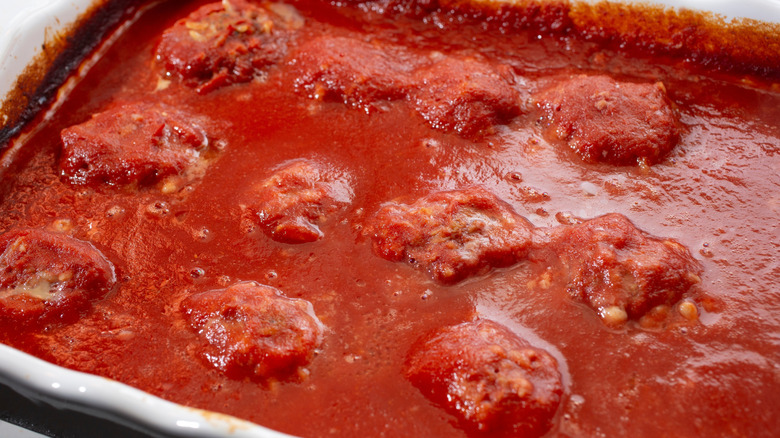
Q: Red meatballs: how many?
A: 11